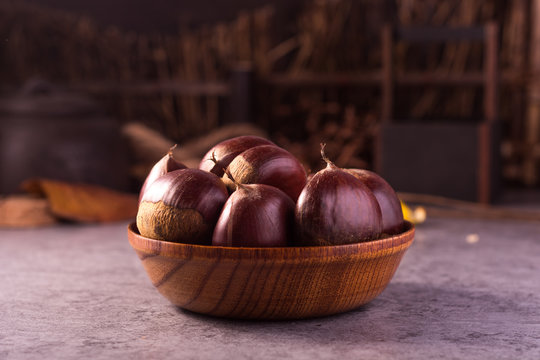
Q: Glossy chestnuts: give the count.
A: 7